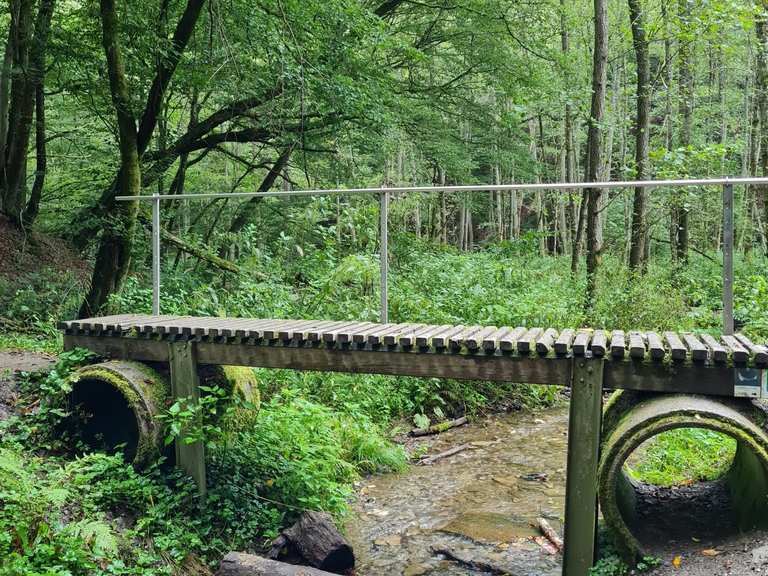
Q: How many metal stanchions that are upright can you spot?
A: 3